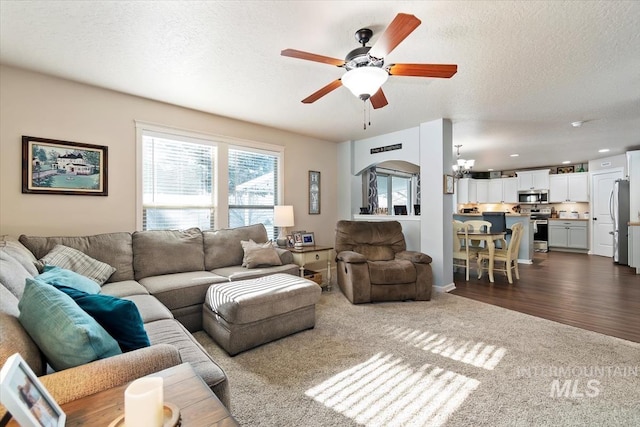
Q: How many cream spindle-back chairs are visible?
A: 3